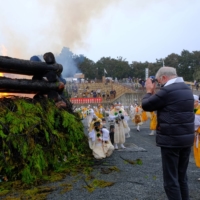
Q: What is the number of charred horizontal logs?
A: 2